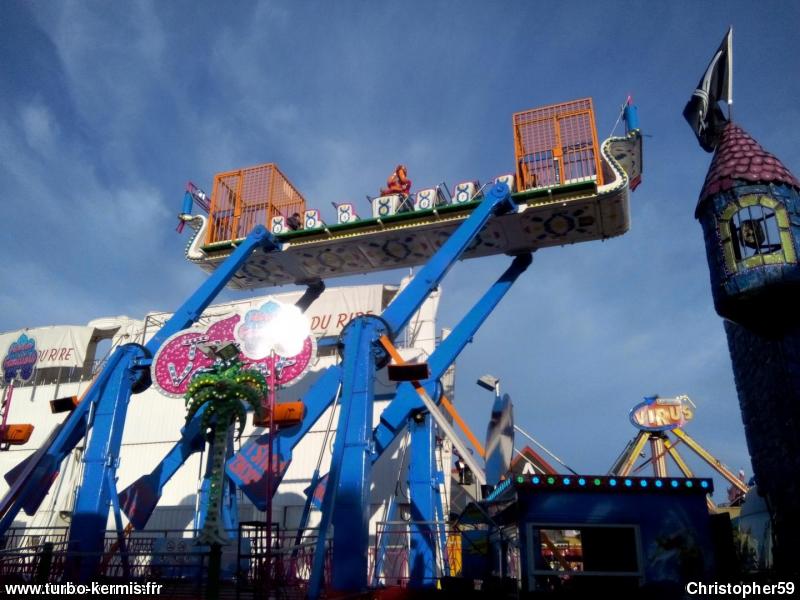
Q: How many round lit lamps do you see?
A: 13